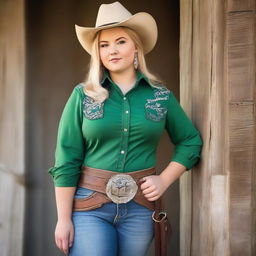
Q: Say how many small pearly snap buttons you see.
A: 4